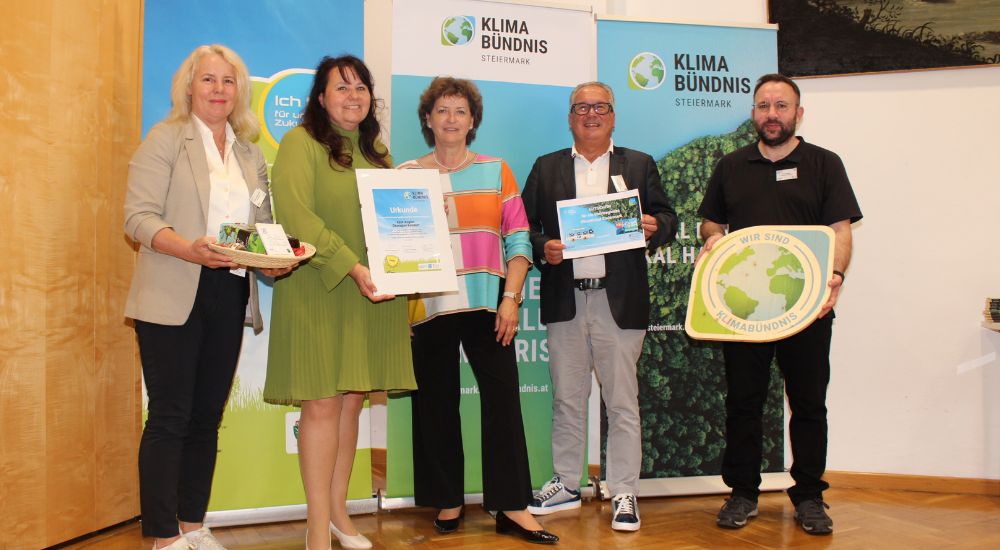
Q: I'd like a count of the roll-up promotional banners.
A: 3